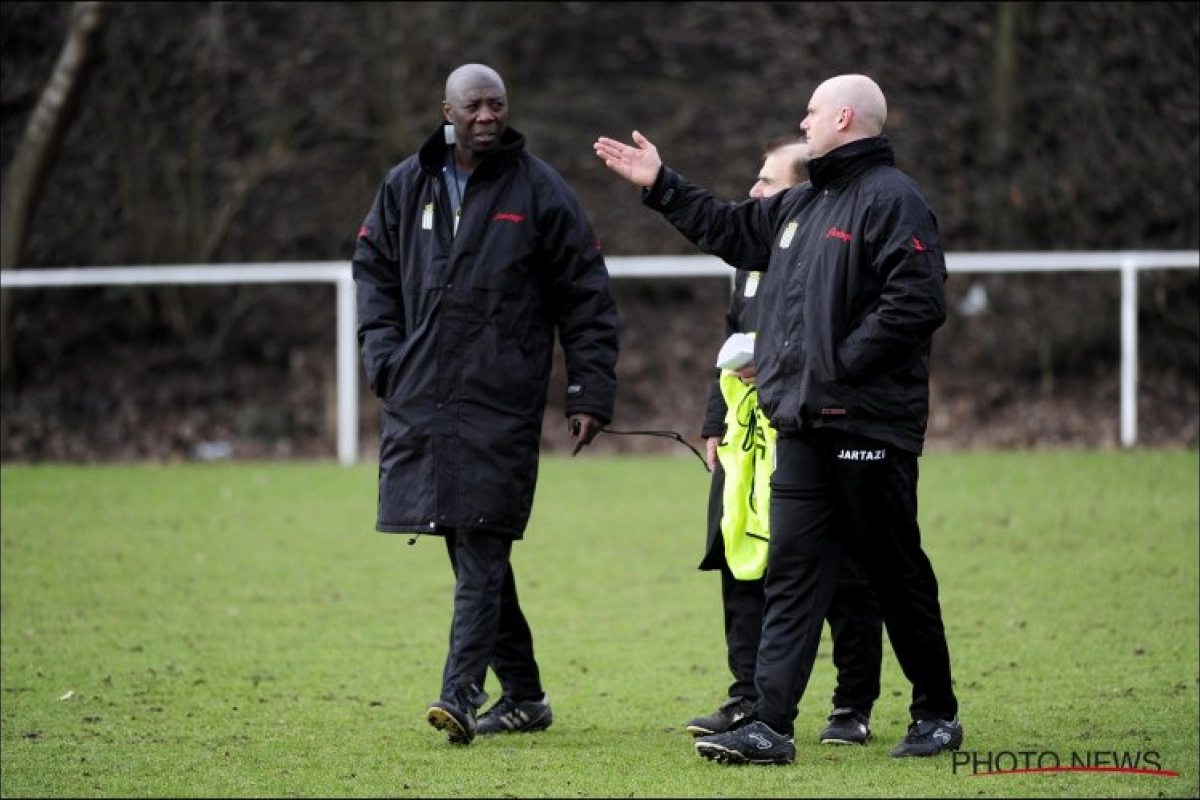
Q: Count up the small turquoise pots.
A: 0